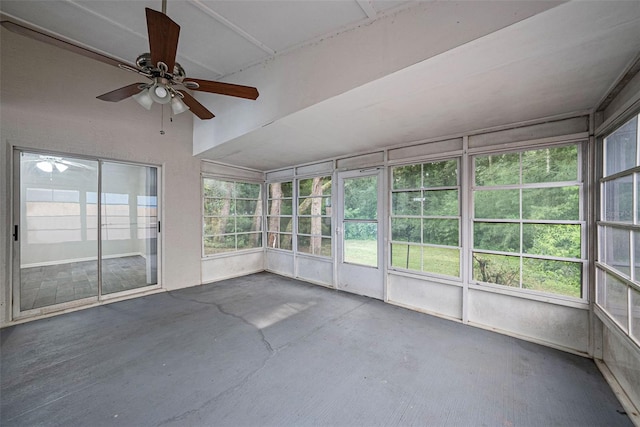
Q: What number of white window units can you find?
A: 6